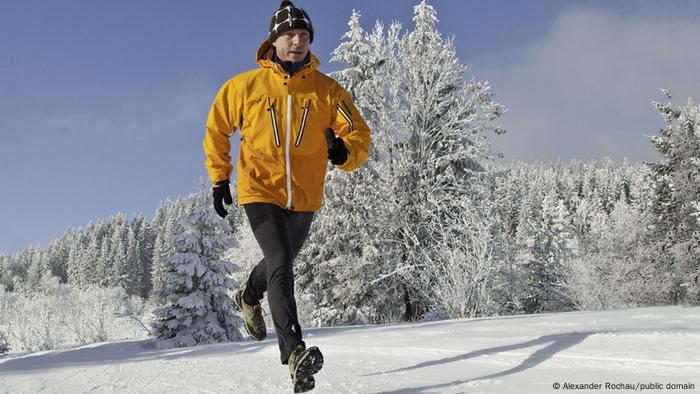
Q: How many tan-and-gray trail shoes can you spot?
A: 2